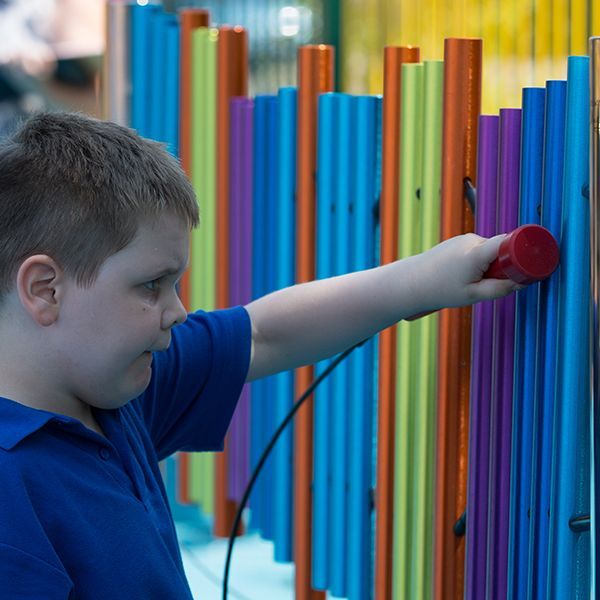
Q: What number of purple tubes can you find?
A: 4